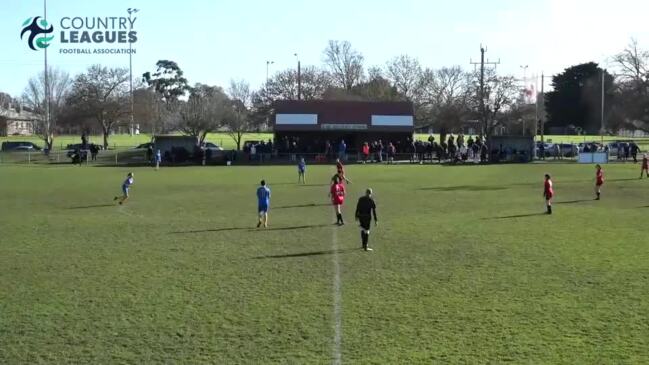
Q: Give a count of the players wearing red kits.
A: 5